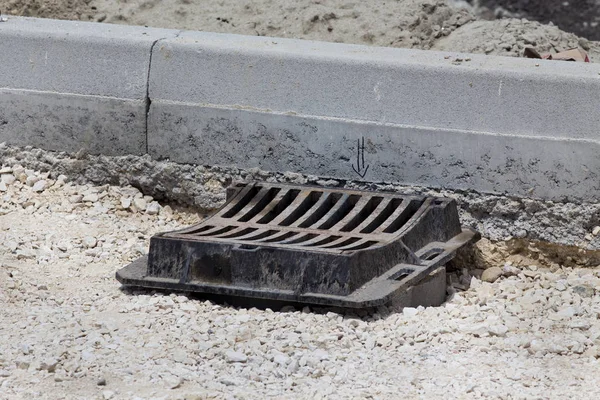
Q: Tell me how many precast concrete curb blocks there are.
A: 2